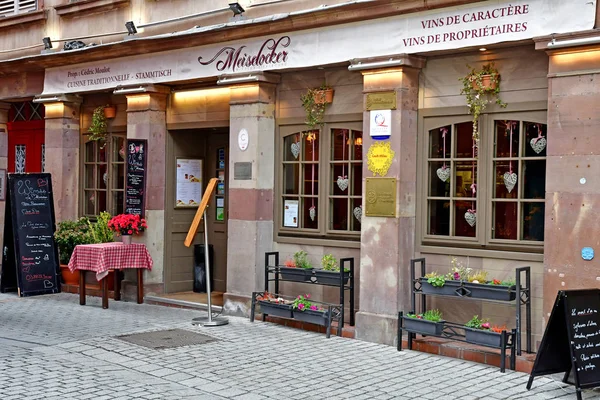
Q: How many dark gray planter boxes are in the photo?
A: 8